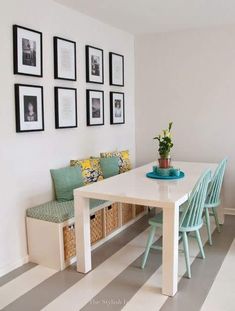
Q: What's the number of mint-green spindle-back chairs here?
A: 2